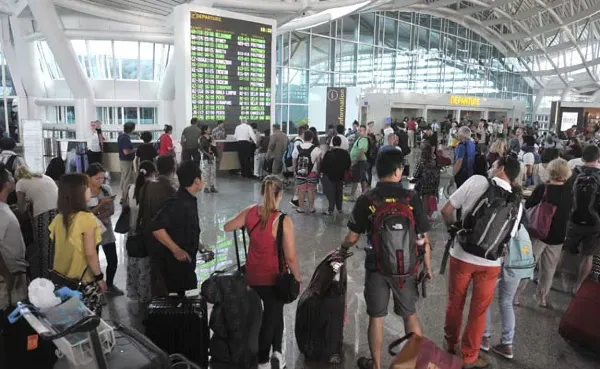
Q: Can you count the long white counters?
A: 1